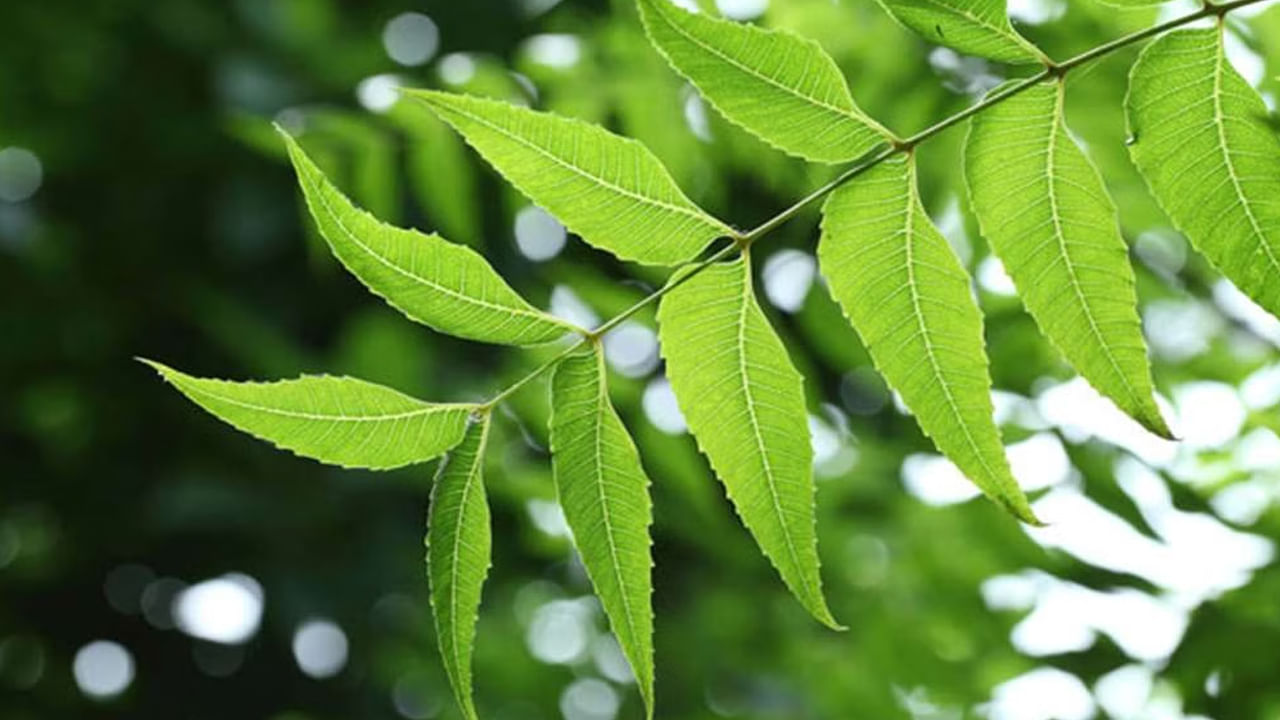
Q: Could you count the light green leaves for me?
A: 11